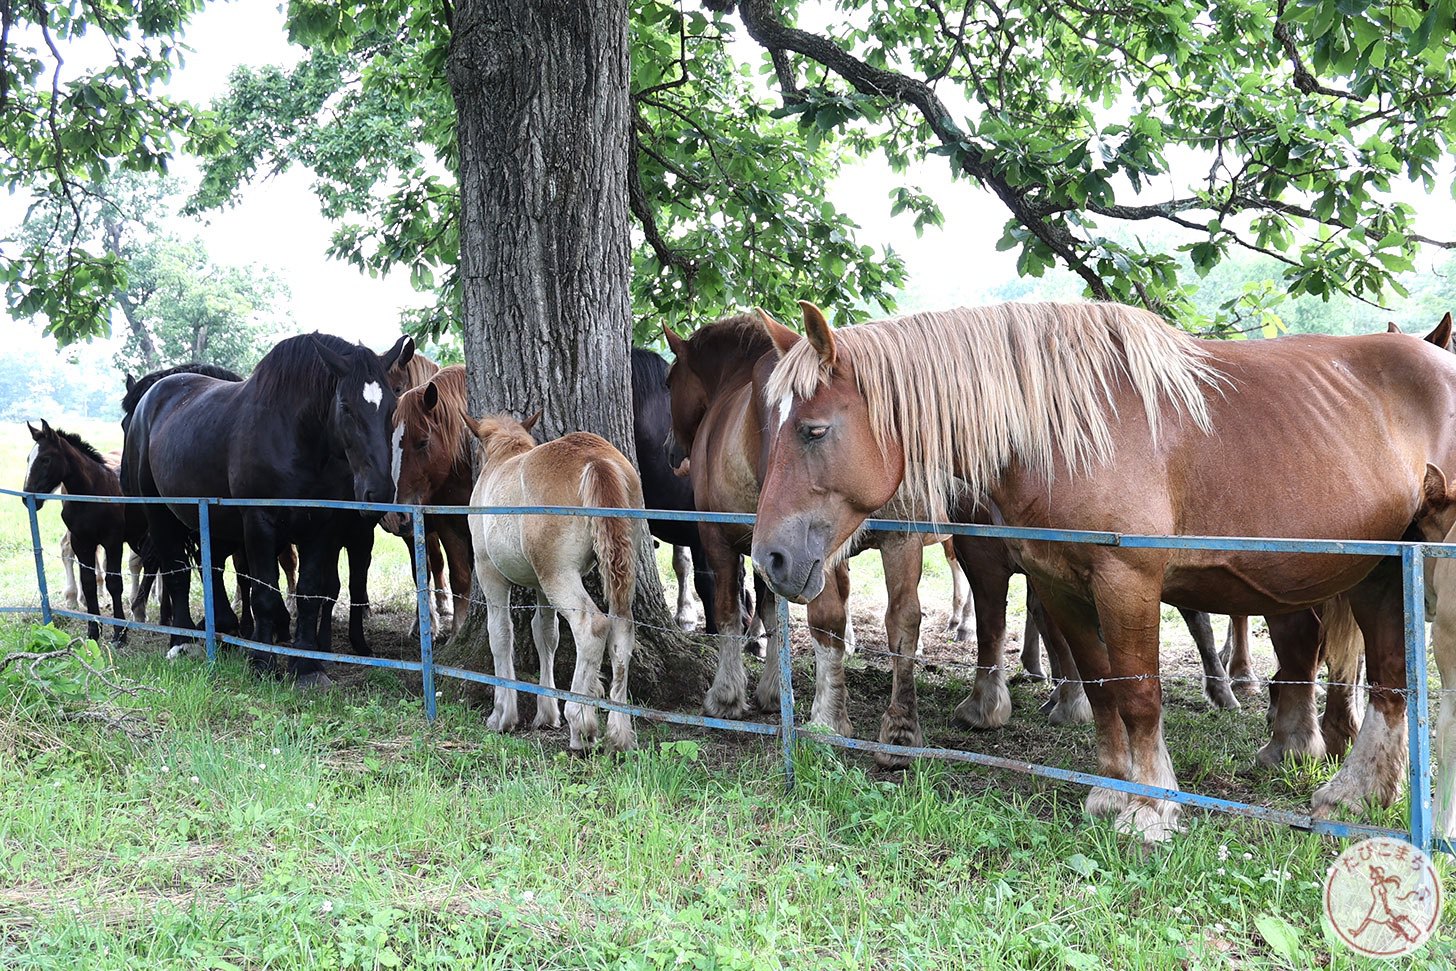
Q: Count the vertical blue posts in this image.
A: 5